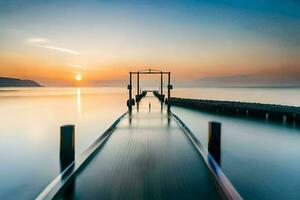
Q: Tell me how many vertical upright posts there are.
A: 6